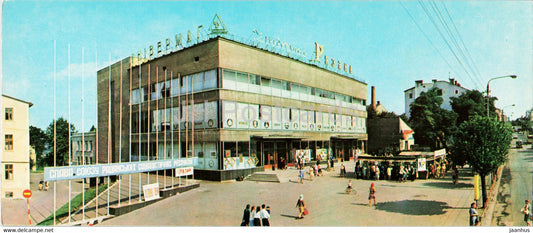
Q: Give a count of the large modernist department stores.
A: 1